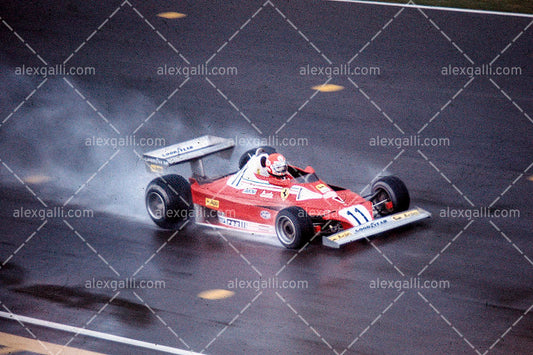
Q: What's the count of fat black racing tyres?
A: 4